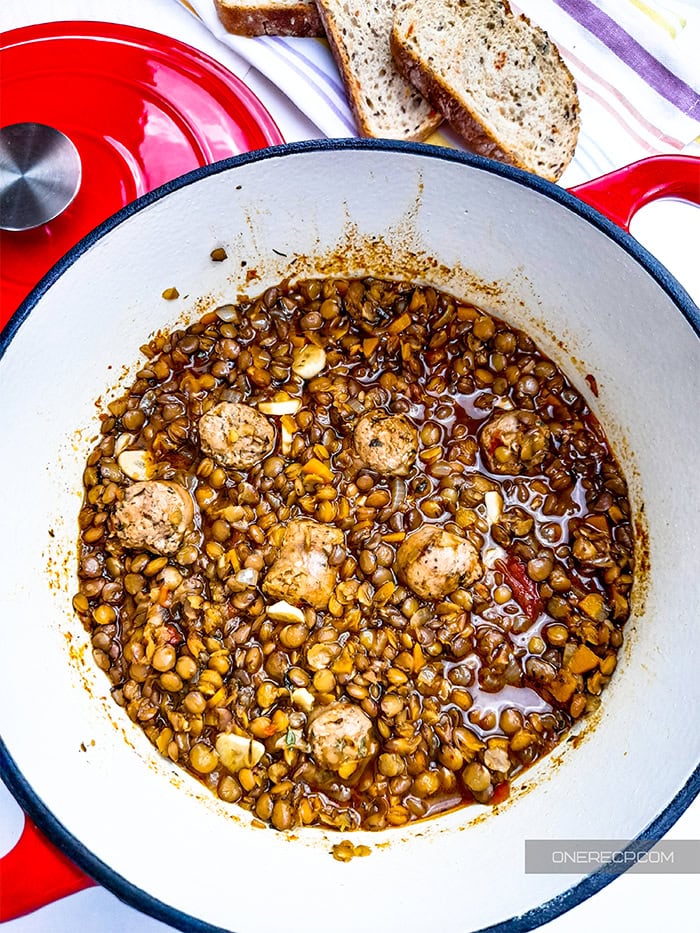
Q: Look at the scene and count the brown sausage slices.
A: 7